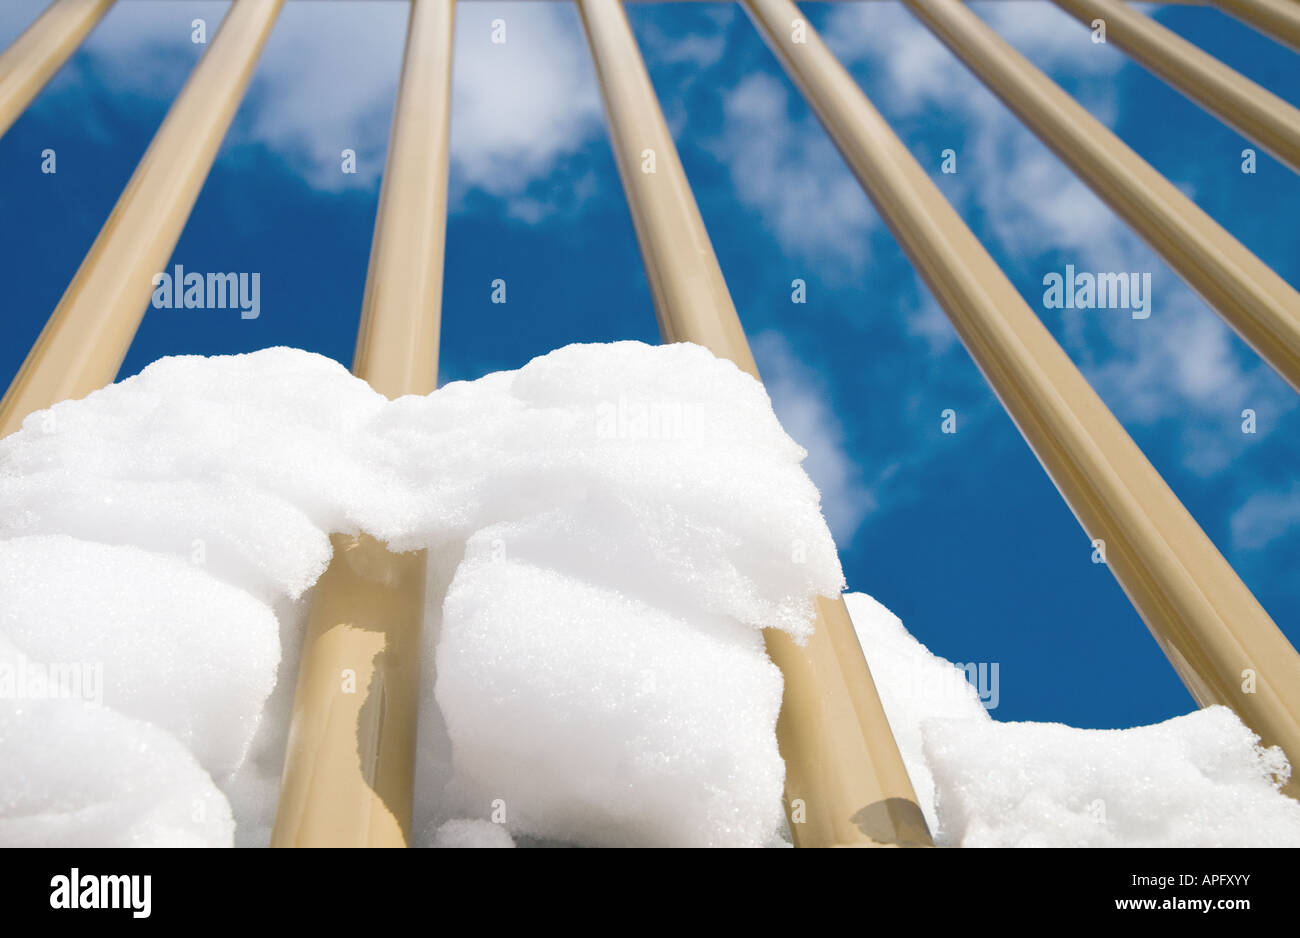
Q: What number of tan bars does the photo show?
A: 8